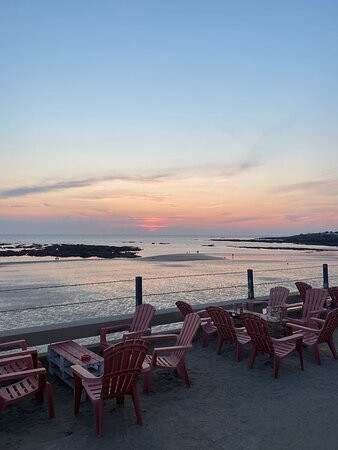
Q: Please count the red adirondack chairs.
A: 13